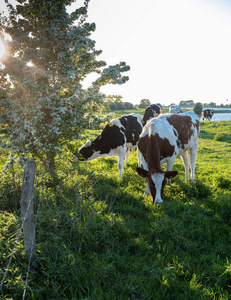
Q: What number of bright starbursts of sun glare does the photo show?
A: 1